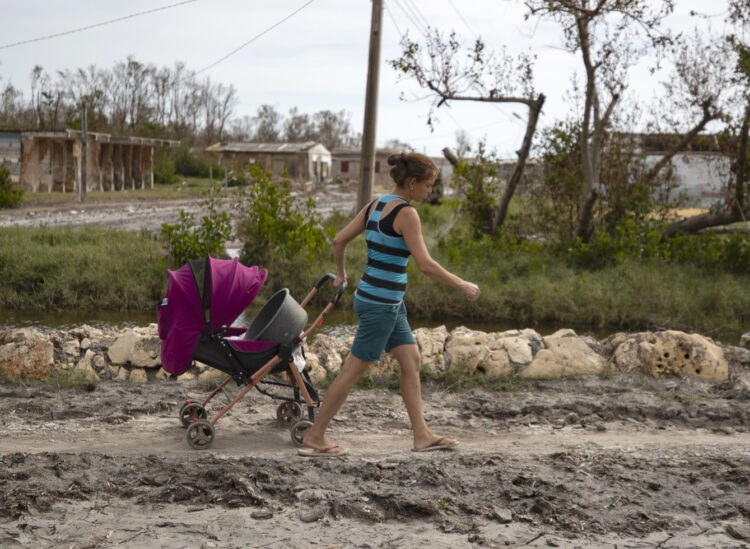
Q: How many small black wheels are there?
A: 4